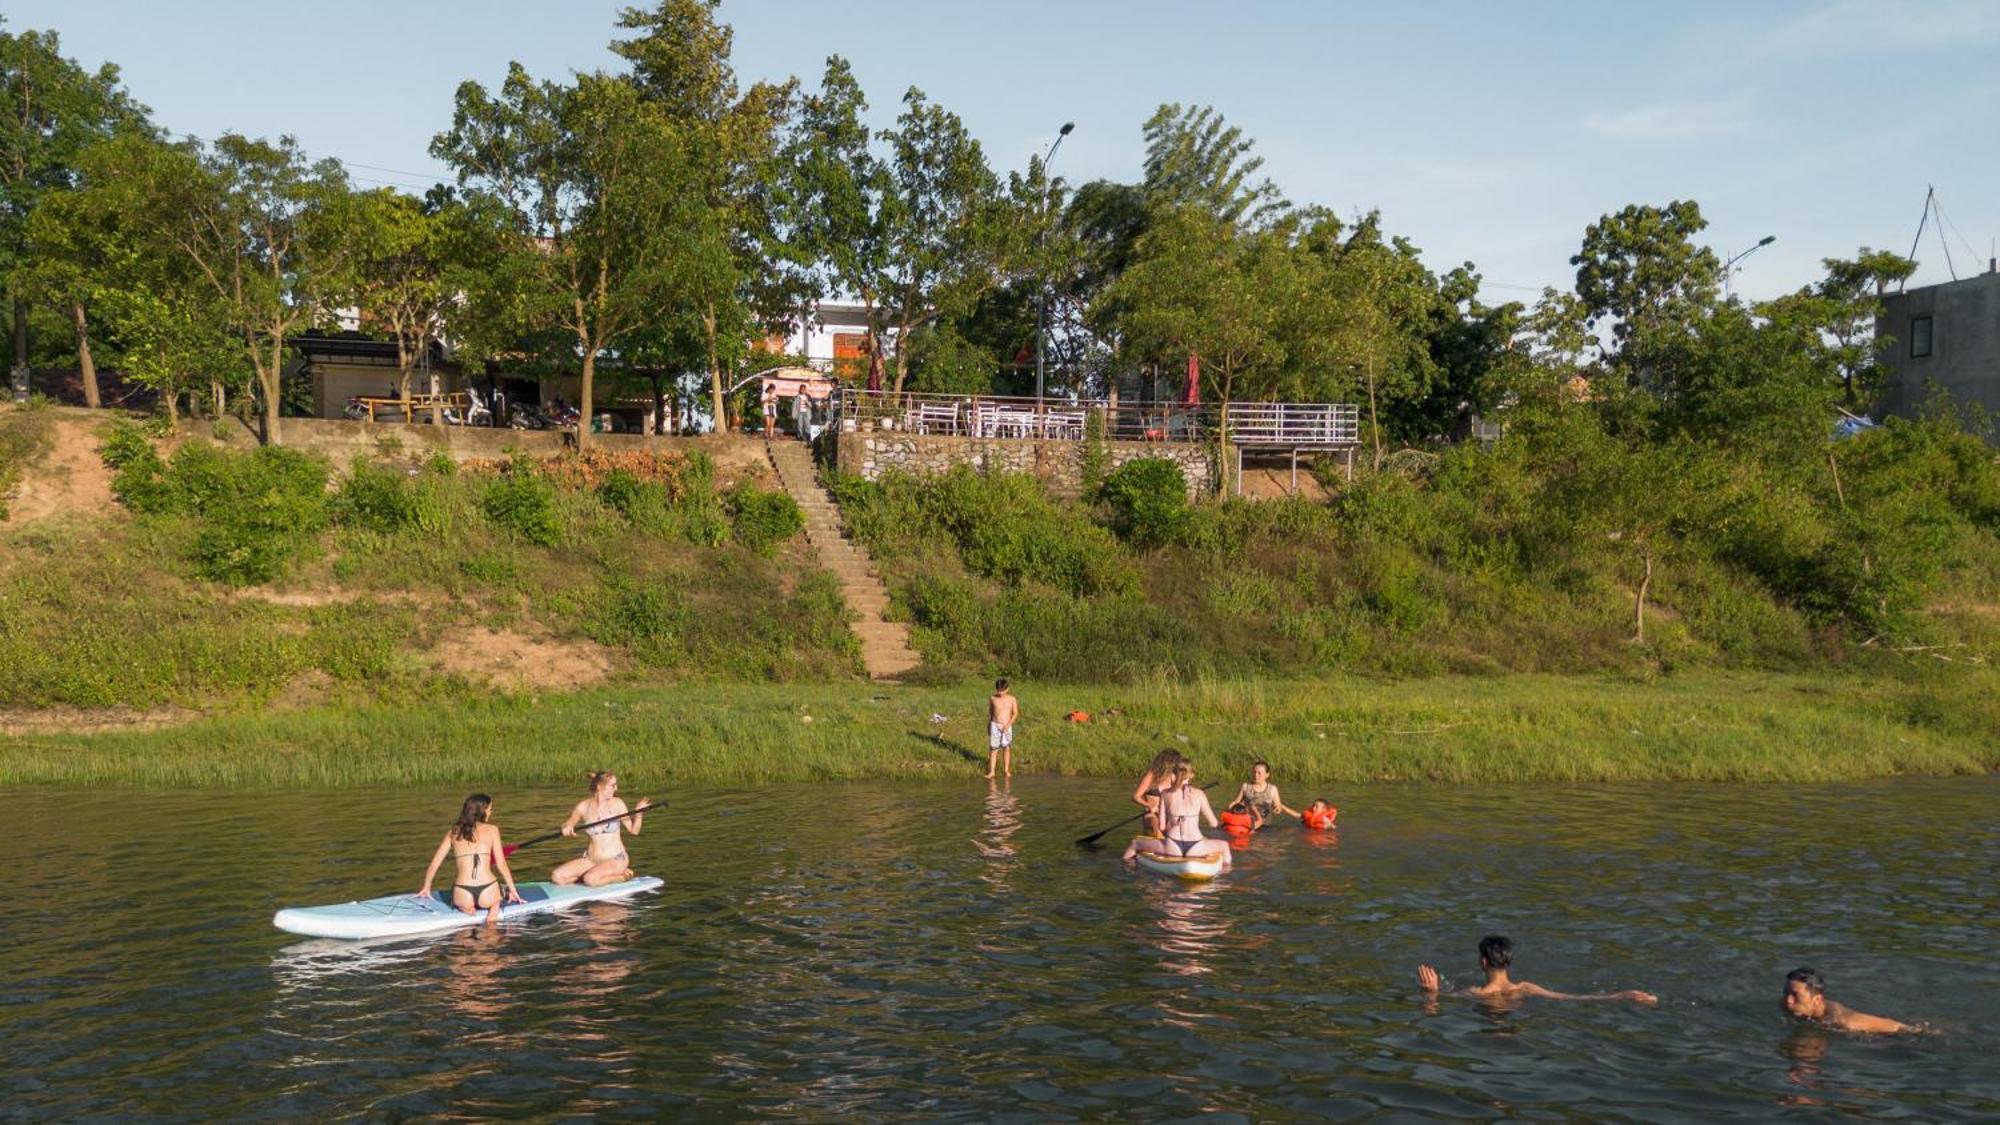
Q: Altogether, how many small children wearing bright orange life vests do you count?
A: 2